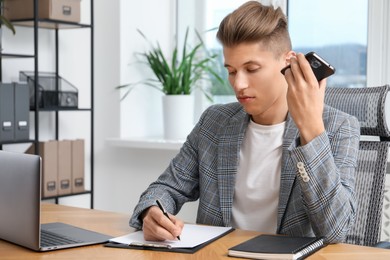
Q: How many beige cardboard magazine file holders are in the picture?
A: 3